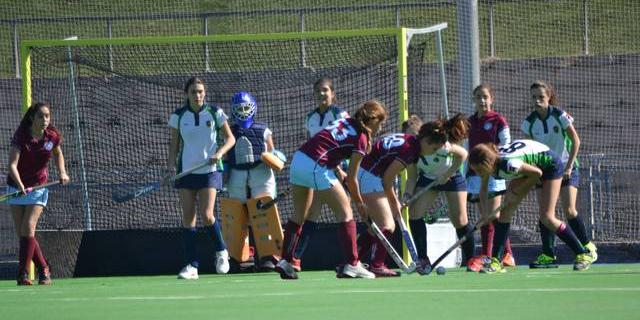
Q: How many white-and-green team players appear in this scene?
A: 5